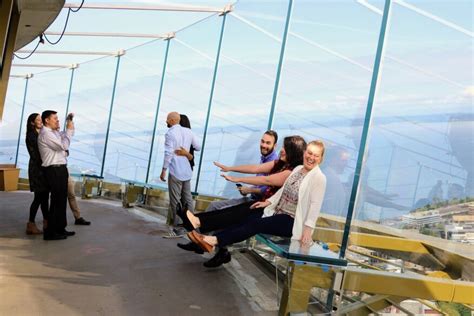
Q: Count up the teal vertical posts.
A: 7